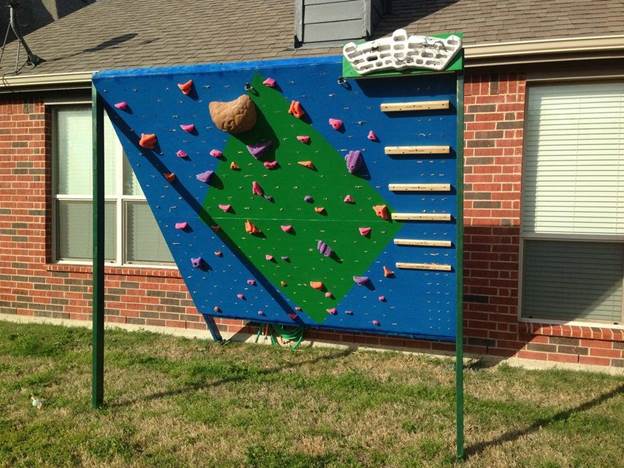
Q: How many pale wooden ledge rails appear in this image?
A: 6